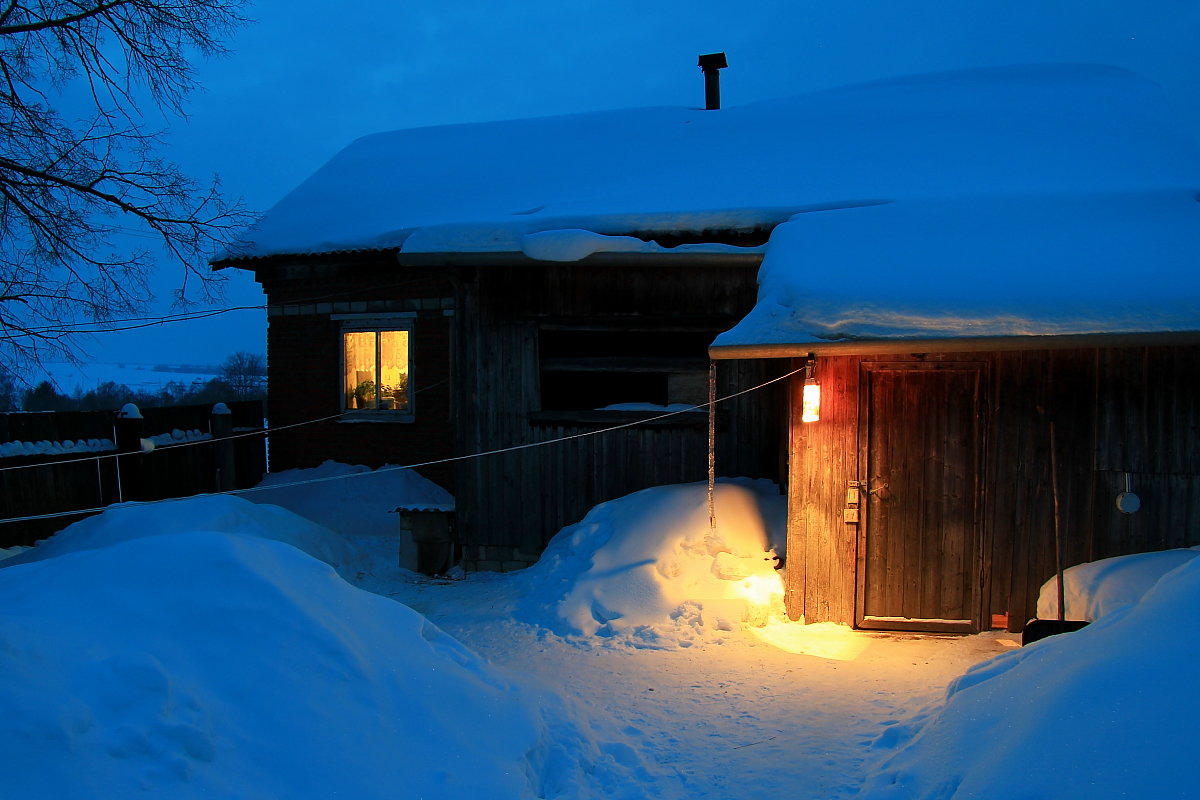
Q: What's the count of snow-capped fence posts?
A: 2